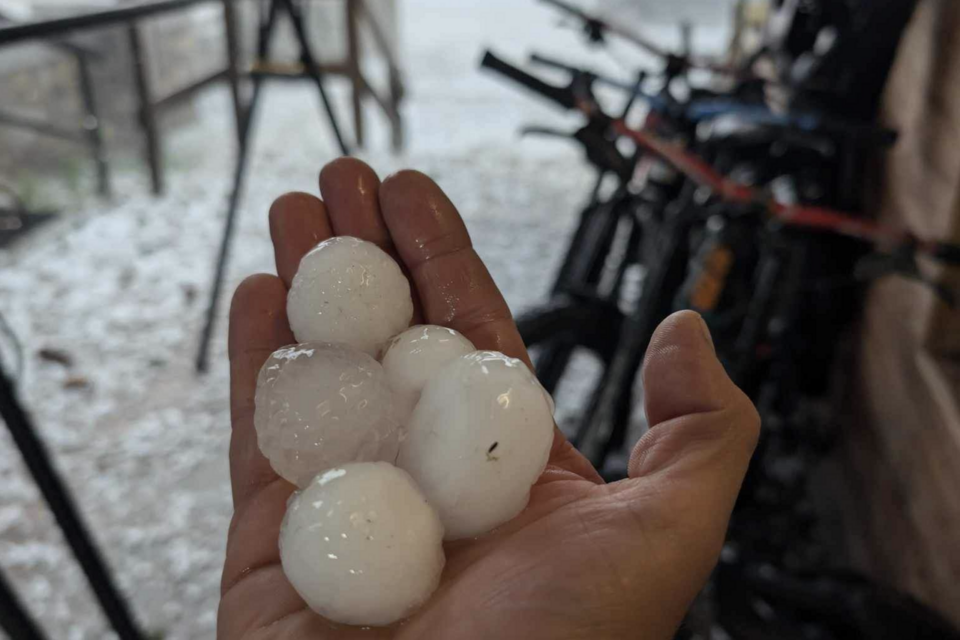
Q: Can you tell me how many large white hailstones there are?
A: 5